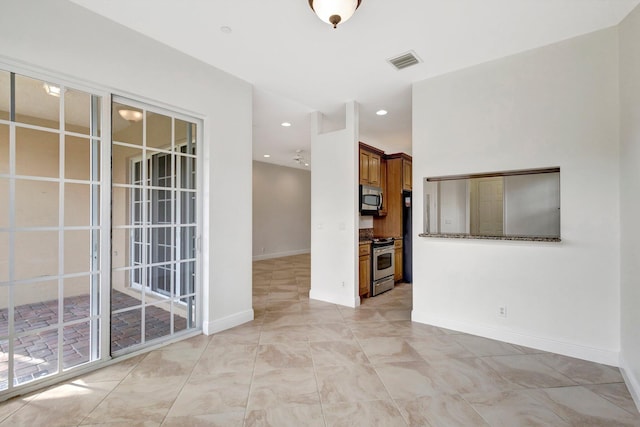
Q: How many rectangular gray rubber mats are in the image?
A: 0